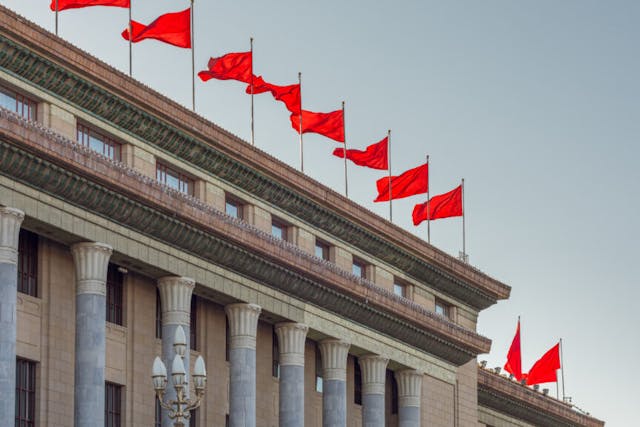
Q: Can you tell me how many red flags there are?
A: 10